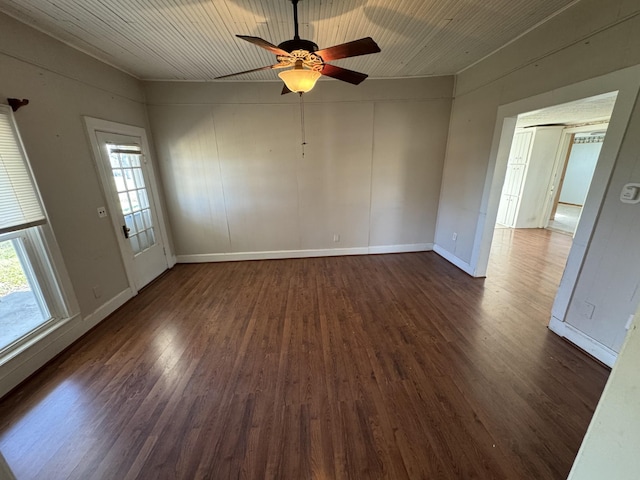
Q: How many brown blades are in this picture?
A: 5